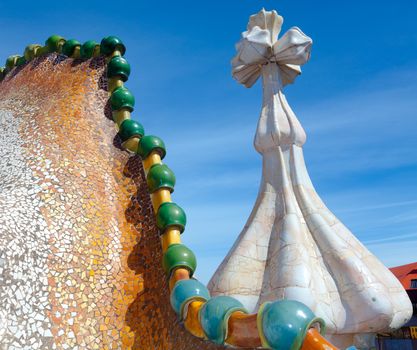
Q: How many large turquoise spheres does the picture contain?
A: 3